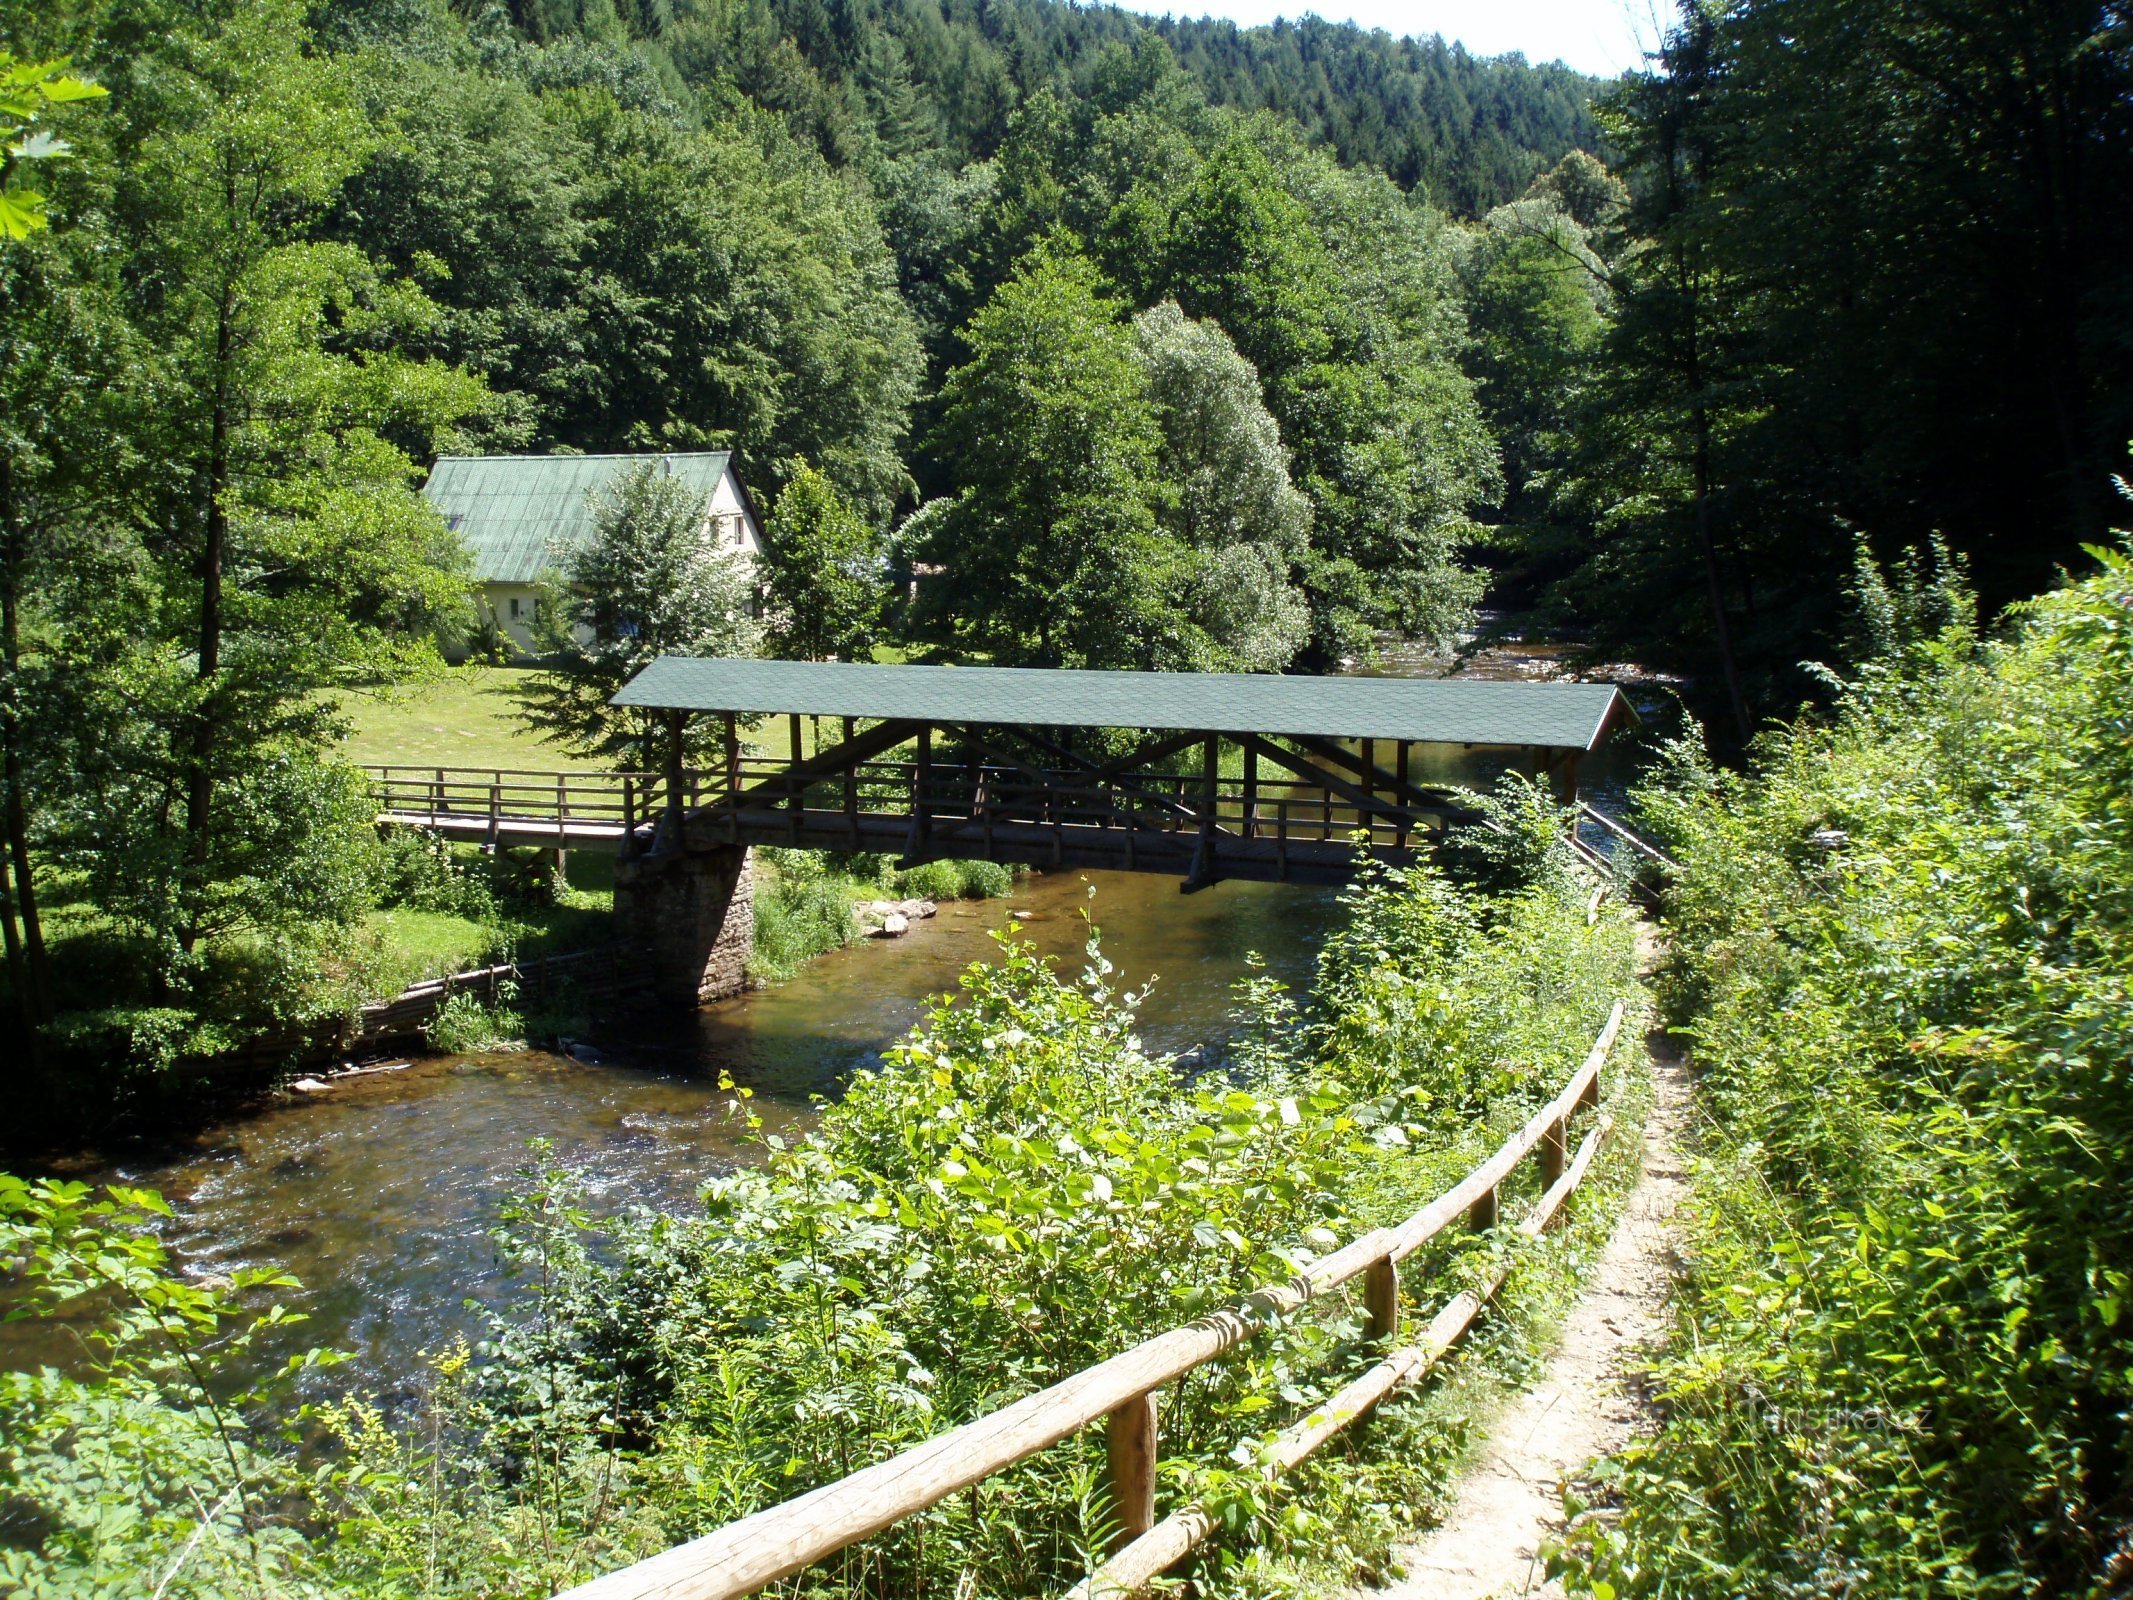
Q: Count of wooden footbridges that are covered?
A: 1